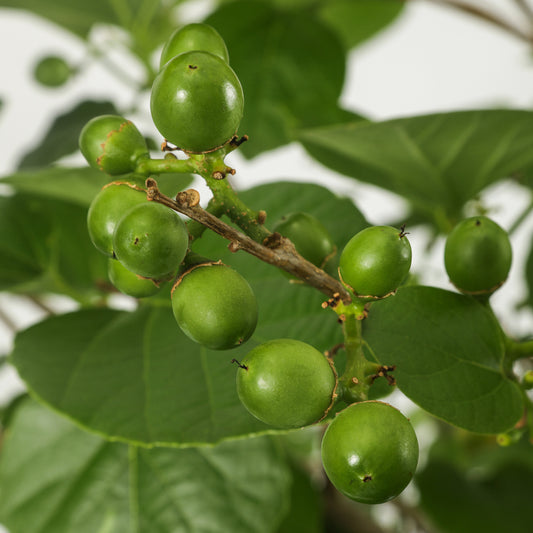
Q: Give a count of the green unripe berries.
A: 13